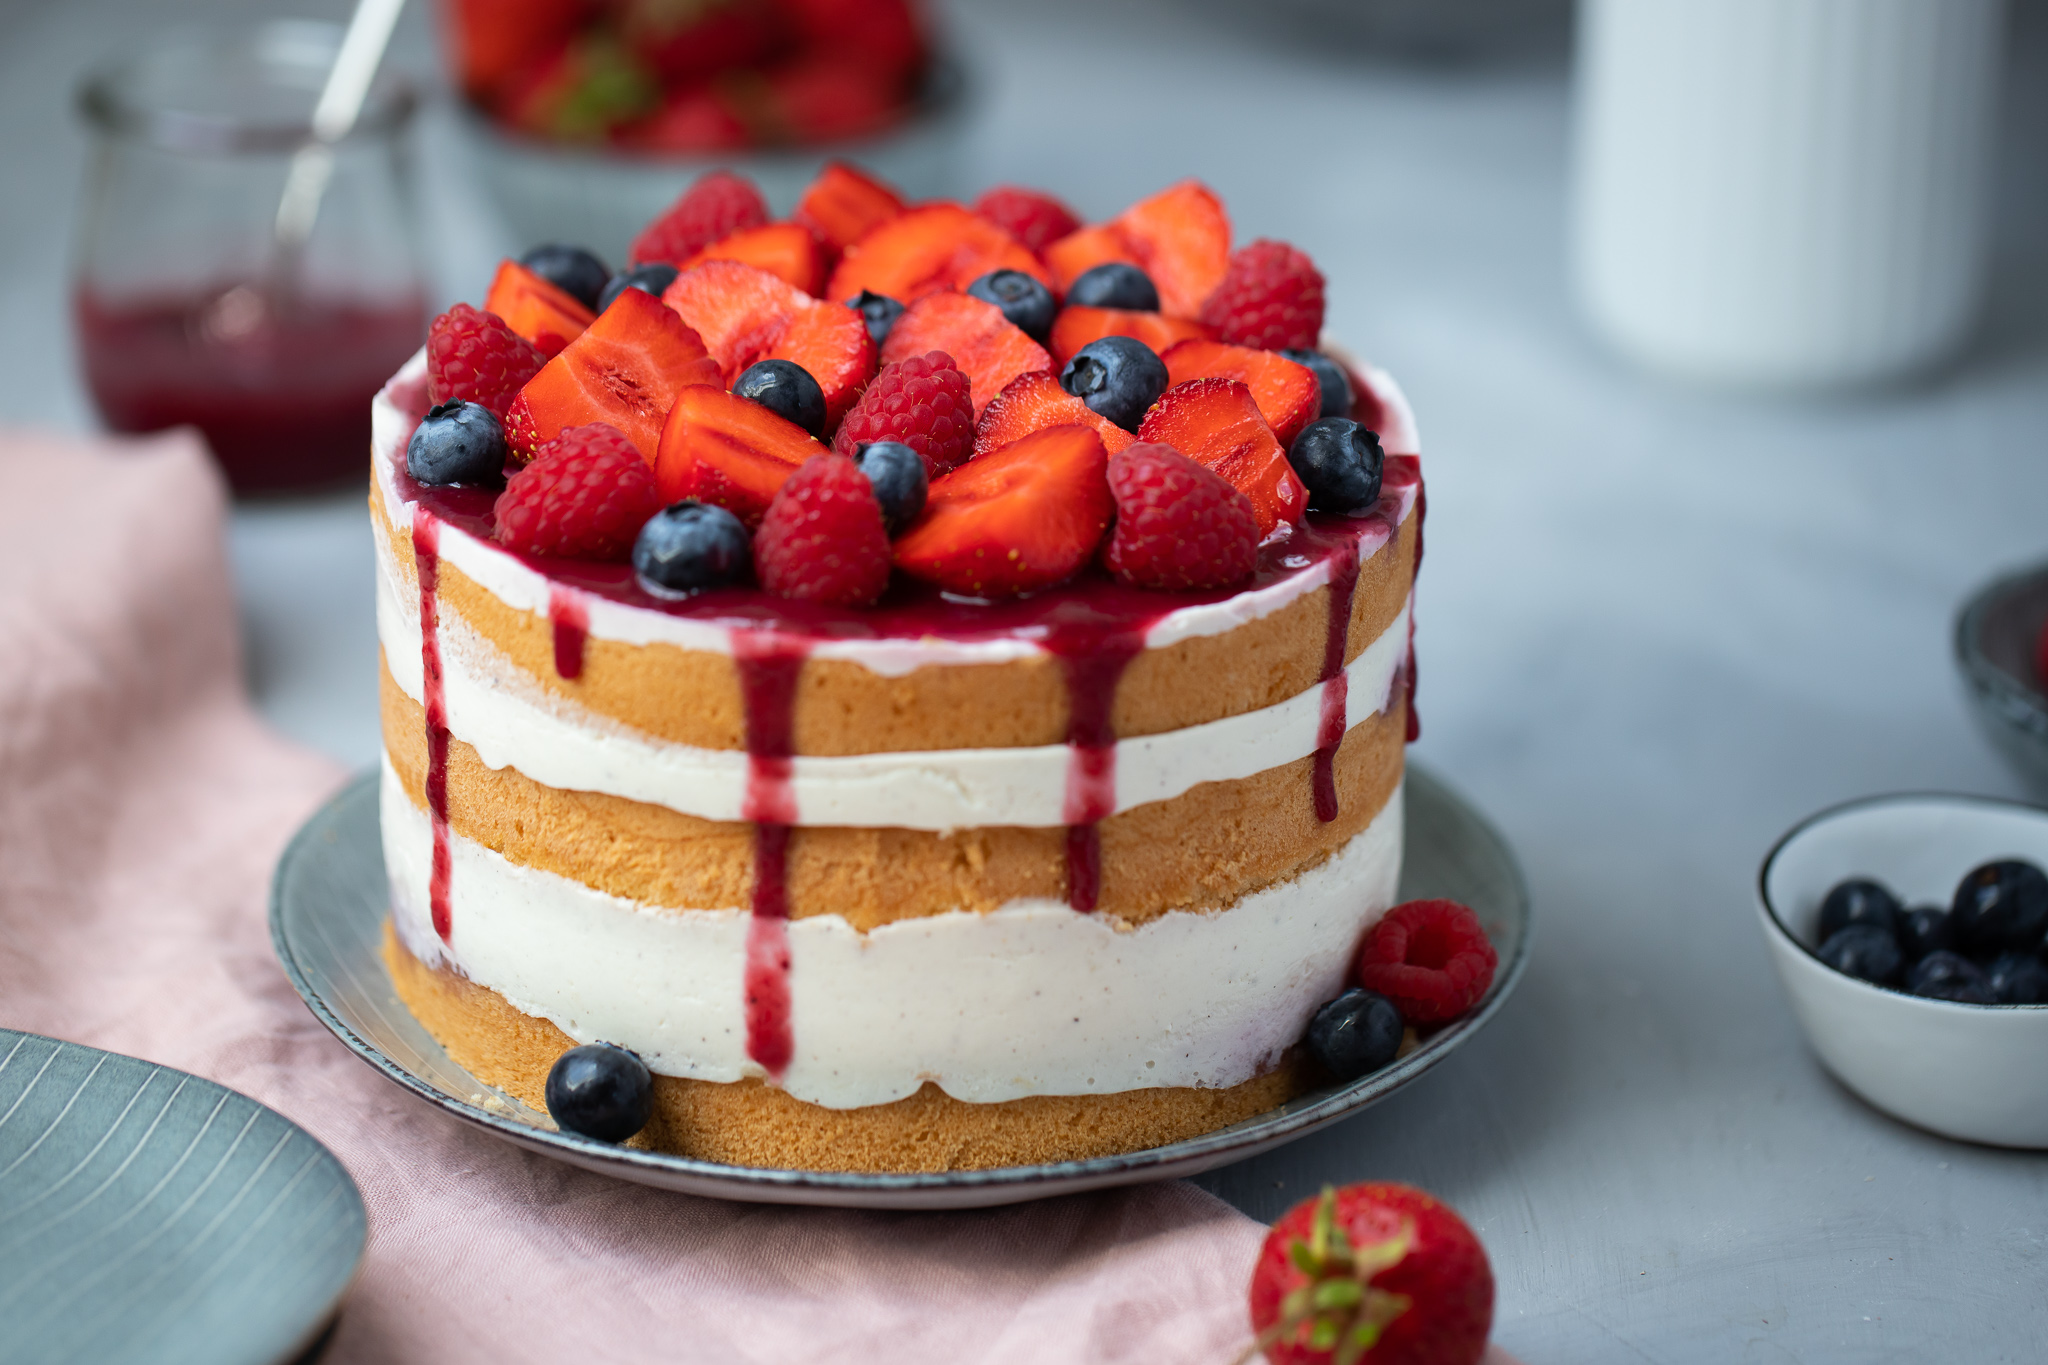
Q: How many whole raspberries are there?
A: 9